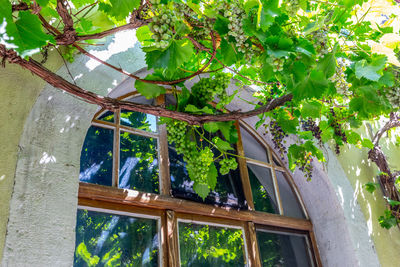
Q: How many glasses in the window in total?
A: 12